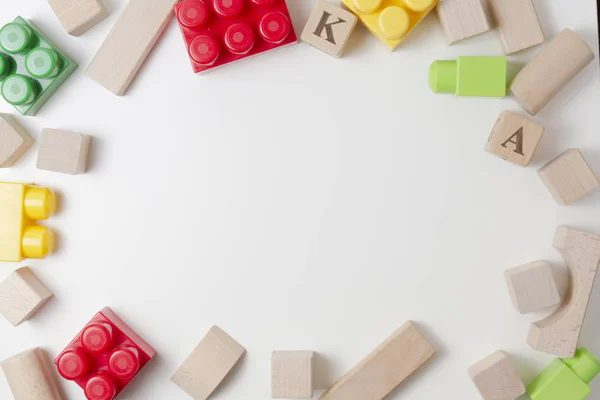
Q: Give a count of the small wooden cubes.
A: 11